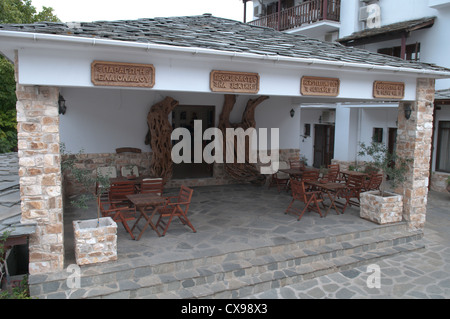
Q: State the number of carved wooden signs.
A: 4